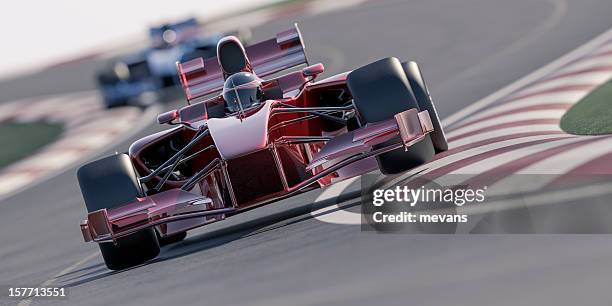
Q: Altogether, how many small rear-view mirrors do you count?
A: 2